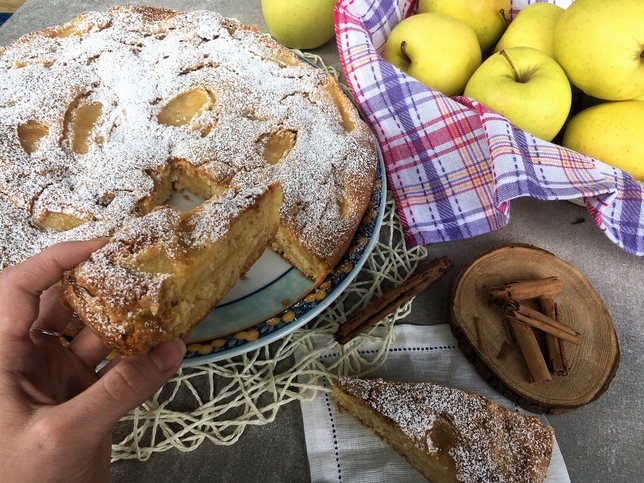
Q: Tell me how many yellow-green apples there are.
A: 7